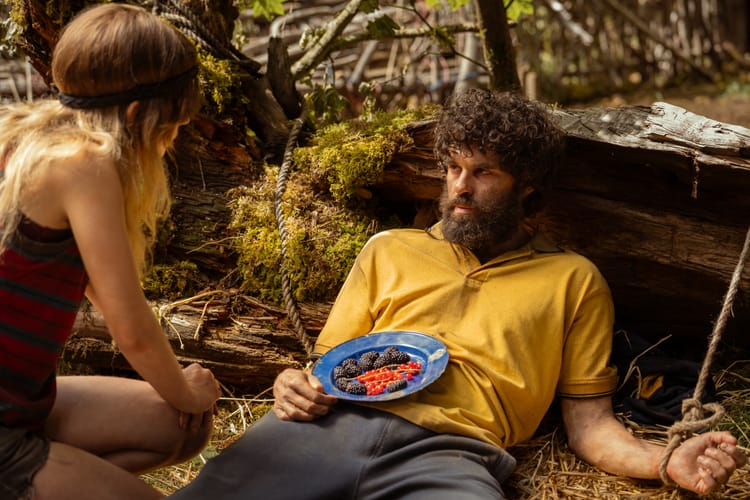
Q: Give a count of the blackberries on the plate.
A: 11